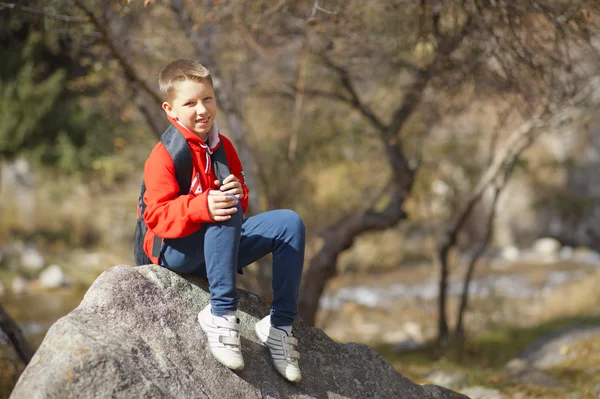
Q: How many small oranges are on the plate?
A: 0